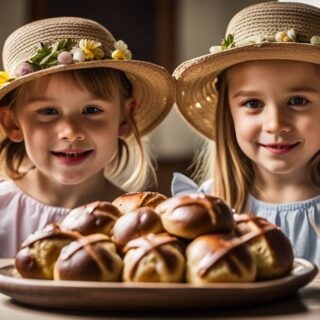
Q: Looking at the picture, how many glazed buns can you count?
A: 9